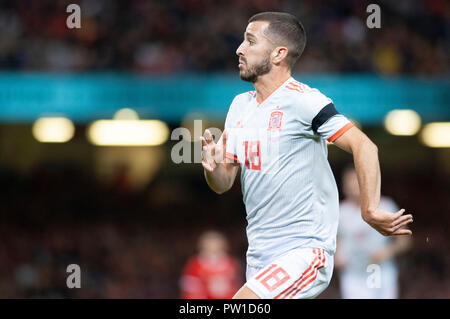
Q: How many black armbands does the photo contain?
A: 1